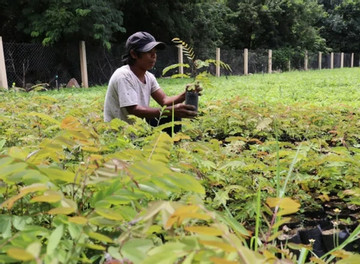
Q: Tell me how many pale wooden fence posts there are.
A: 12